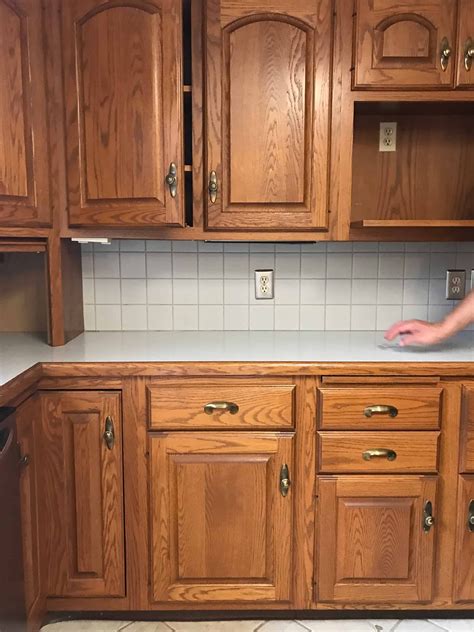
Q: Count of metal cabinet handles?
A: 11